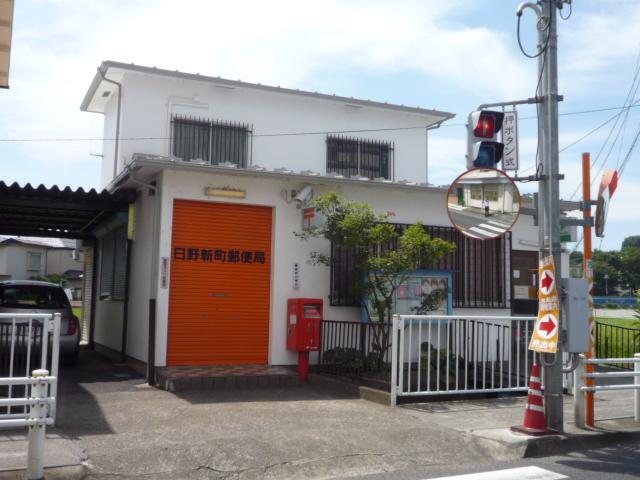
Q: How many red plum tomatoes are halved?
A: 0